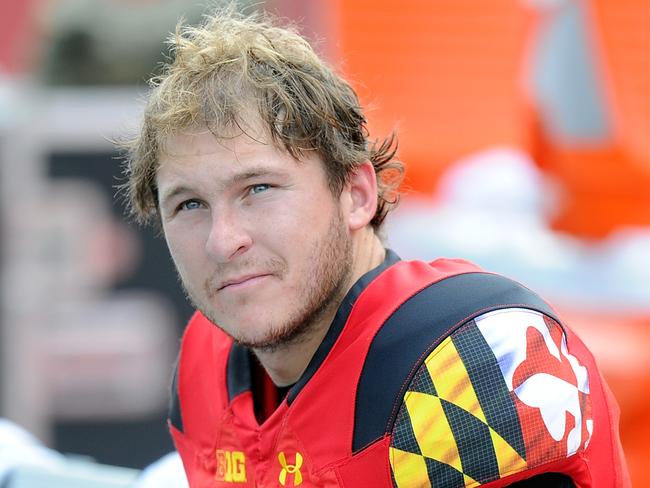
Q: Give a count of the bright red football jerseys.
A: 1